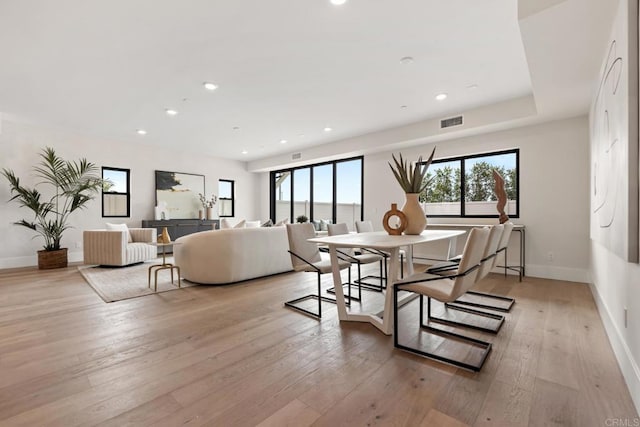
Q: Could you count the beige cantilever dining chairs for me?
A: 6